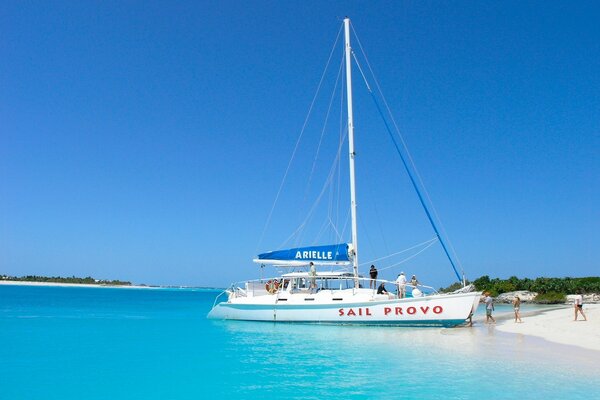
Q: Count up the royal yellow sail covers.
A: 0